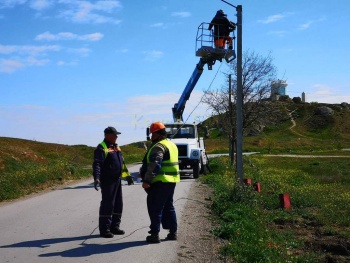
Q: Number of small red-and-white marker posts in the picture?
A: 3